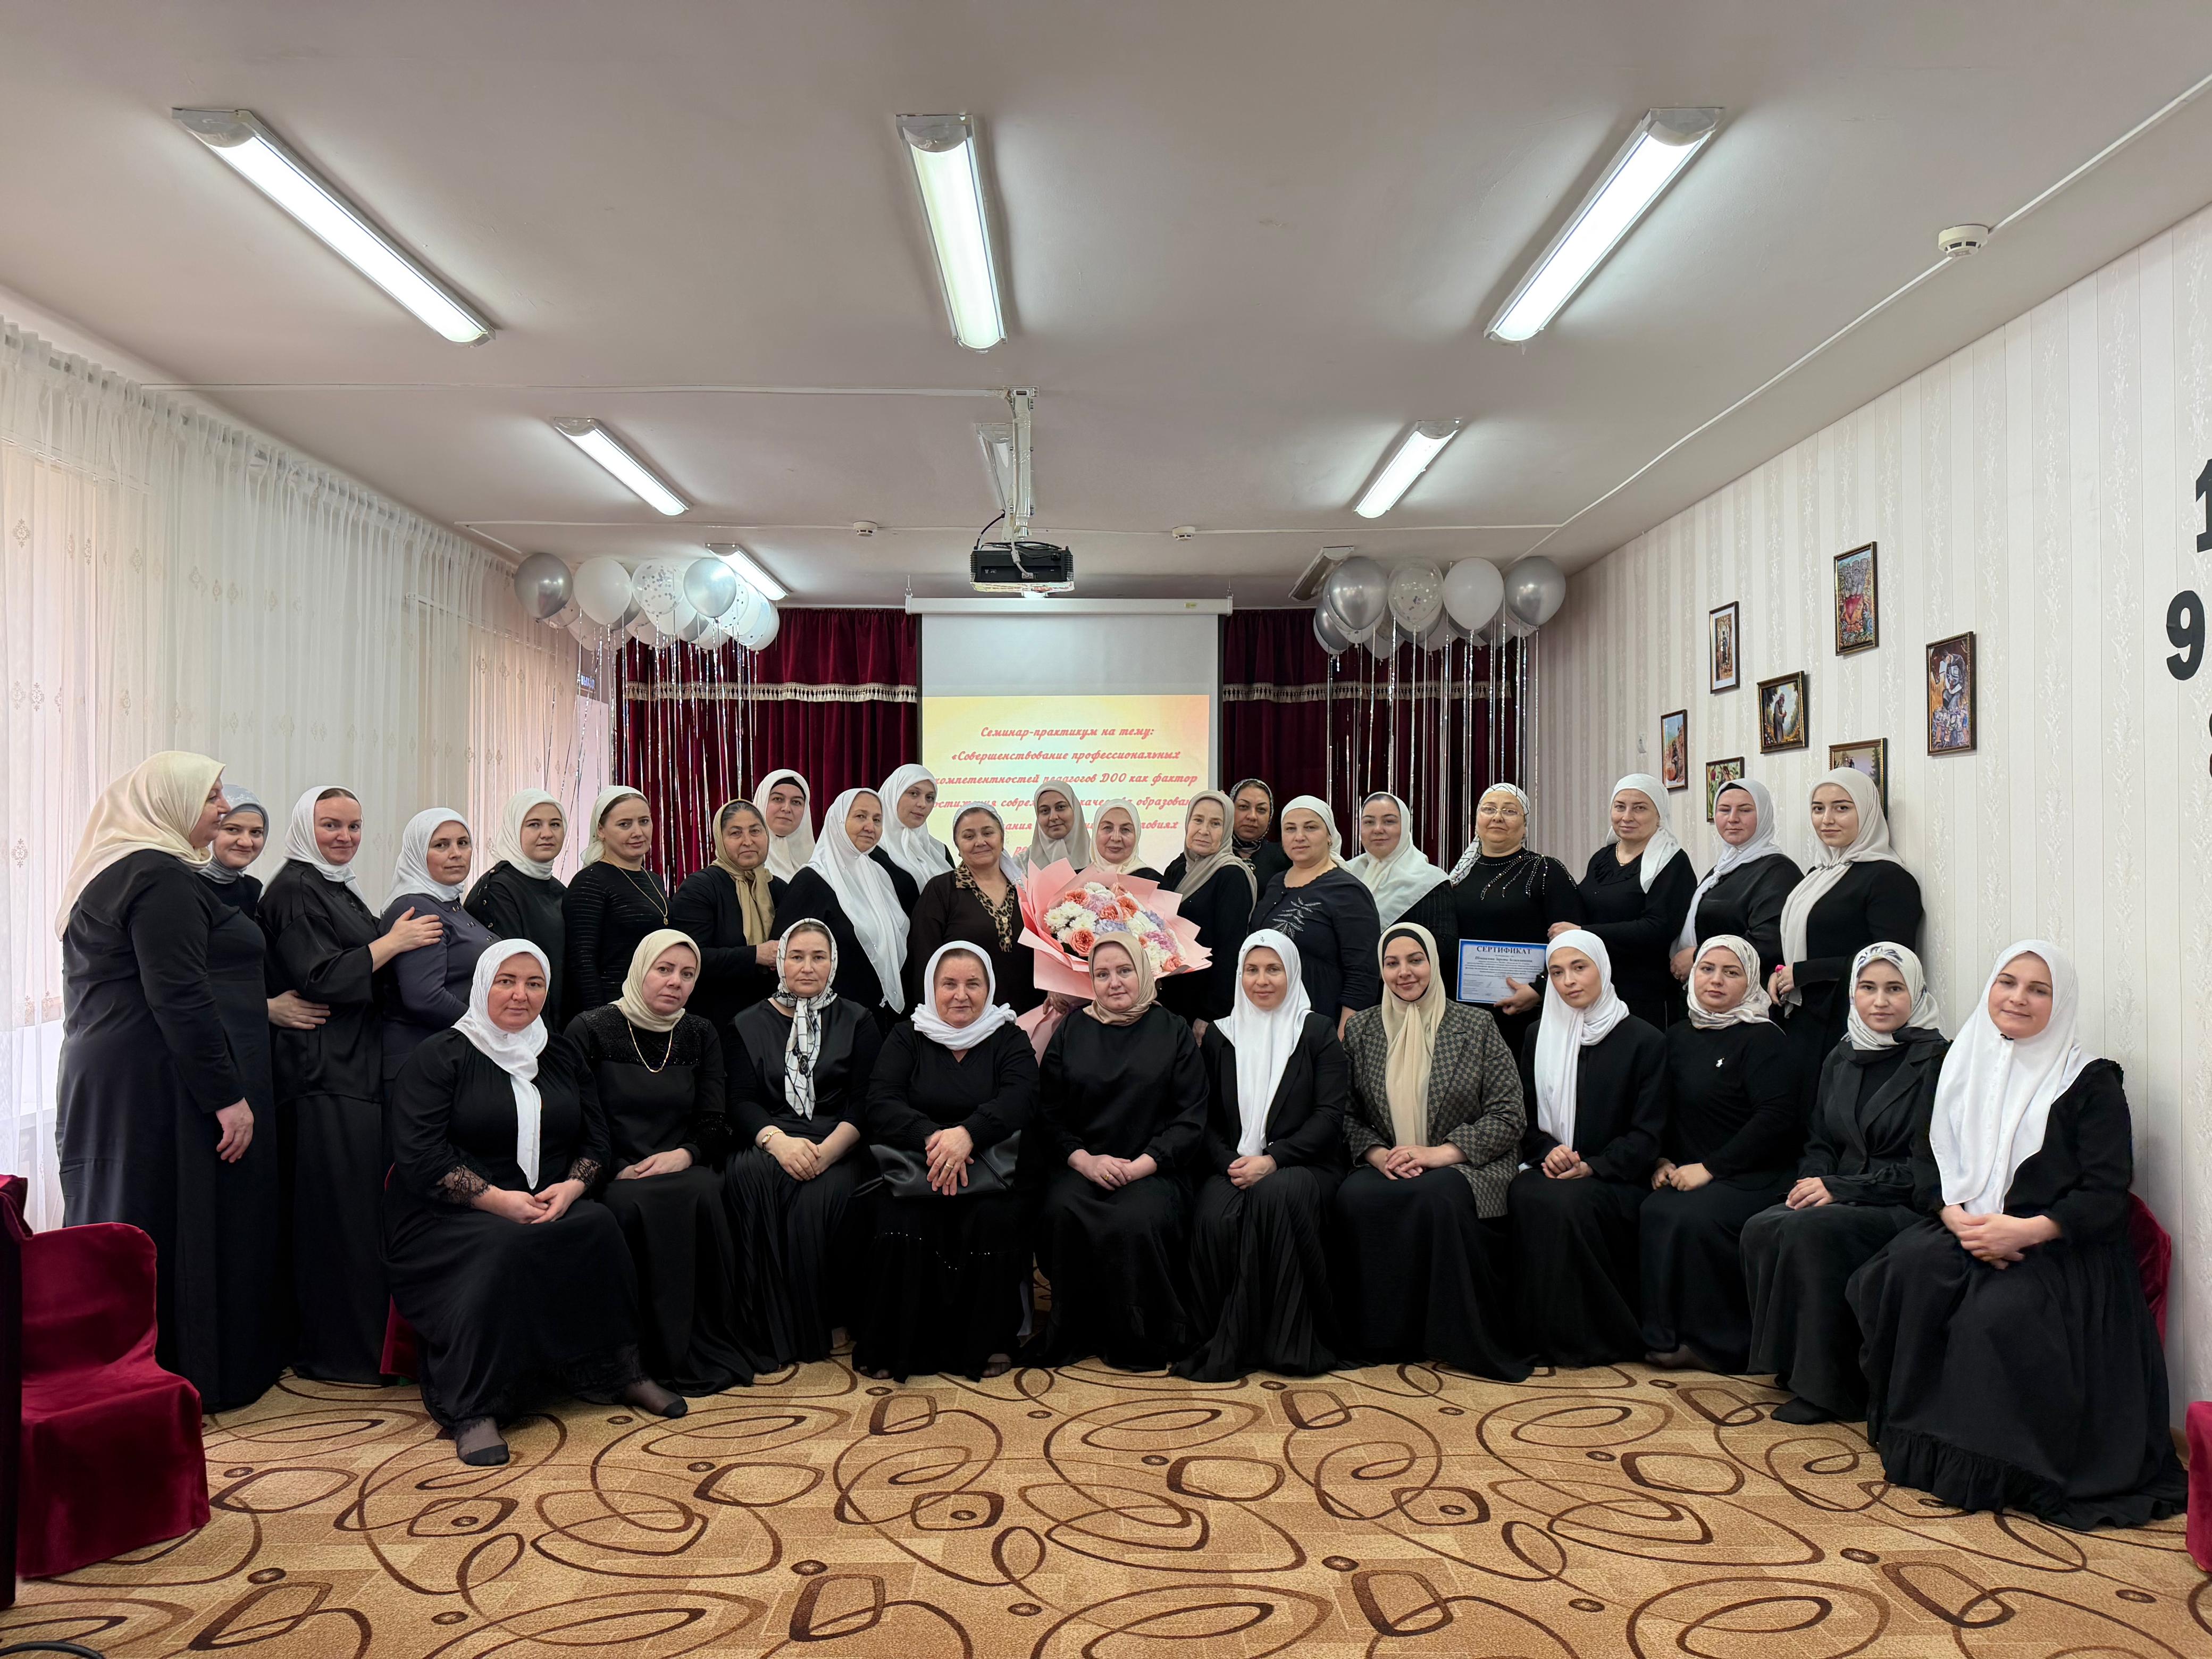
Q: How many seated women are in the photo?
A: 11